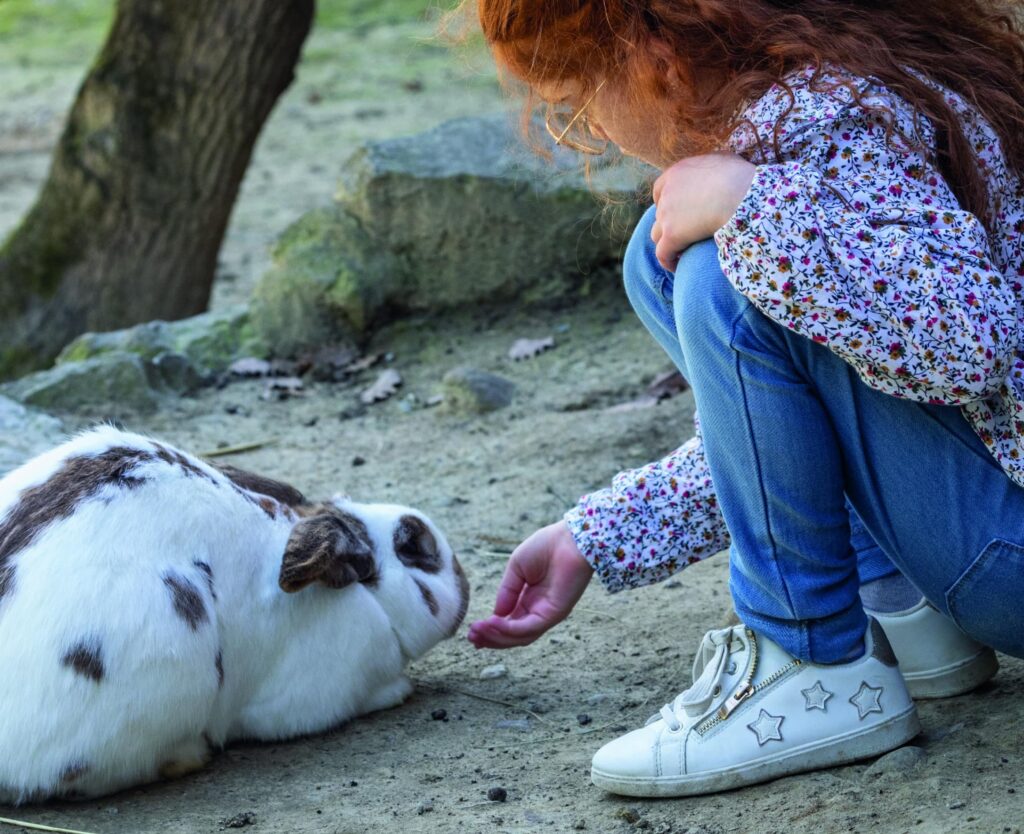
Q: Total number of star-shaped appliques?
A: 3